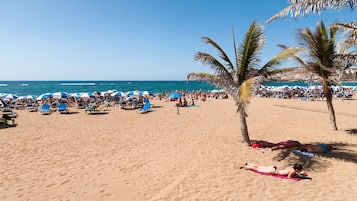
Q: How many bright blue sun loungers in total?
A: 3